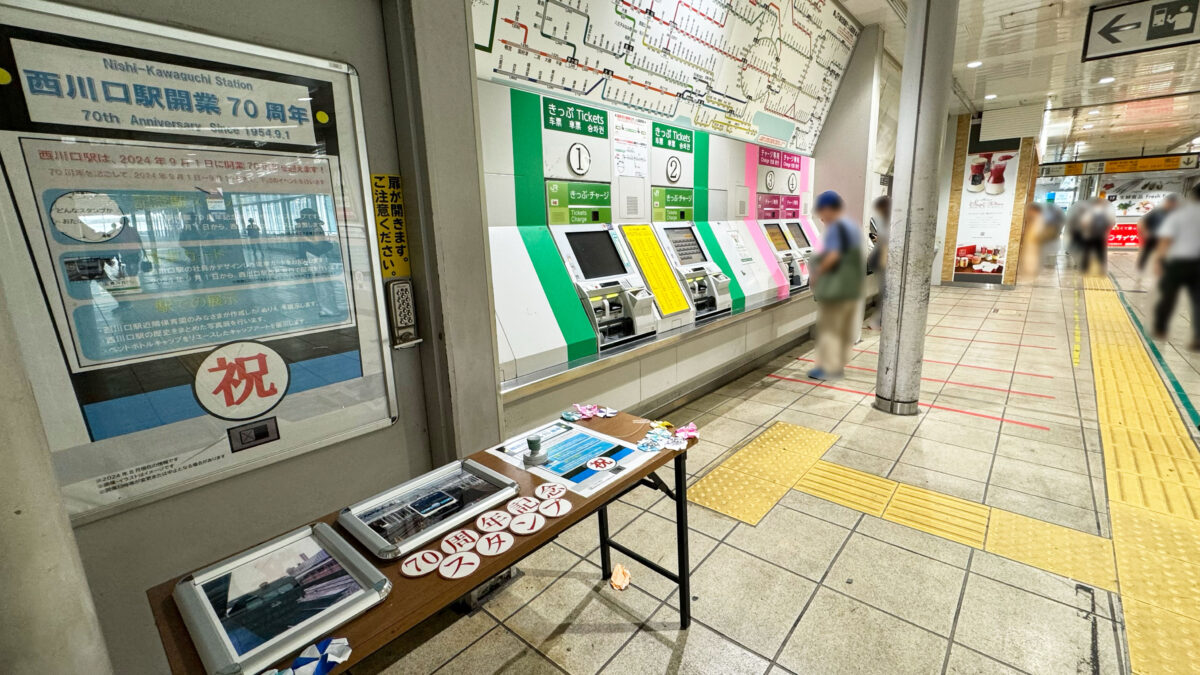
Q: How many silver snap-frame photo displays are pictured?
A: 2